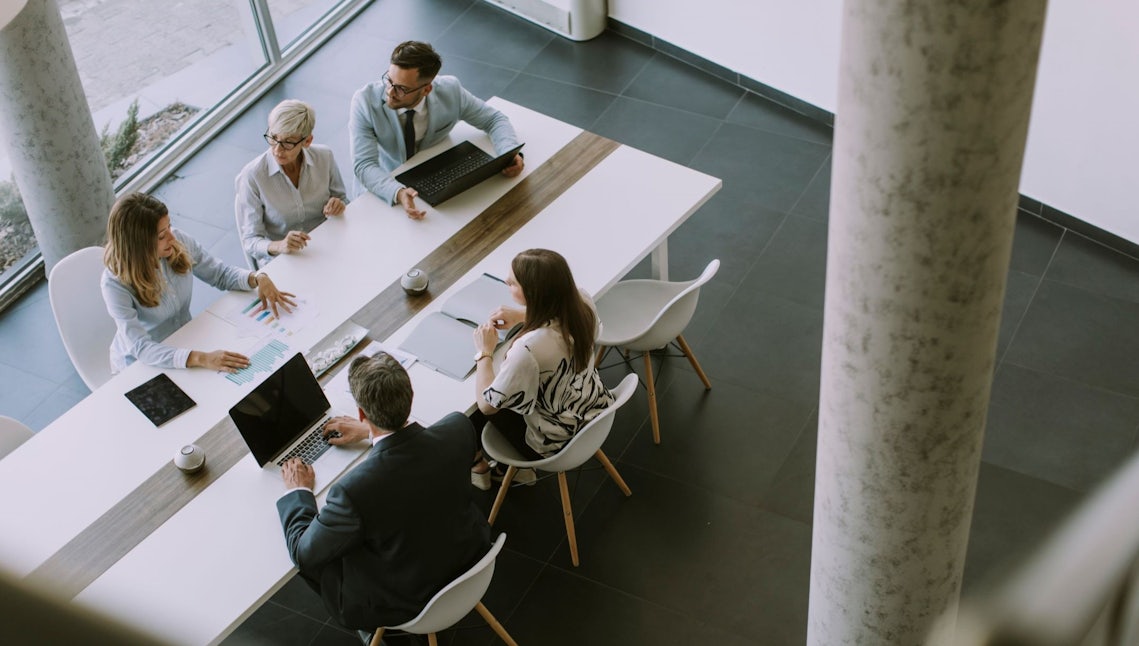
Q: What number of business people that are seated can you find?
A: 5